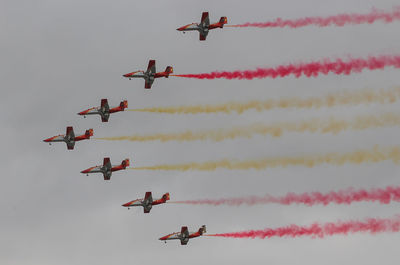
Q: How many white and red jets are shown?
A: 7